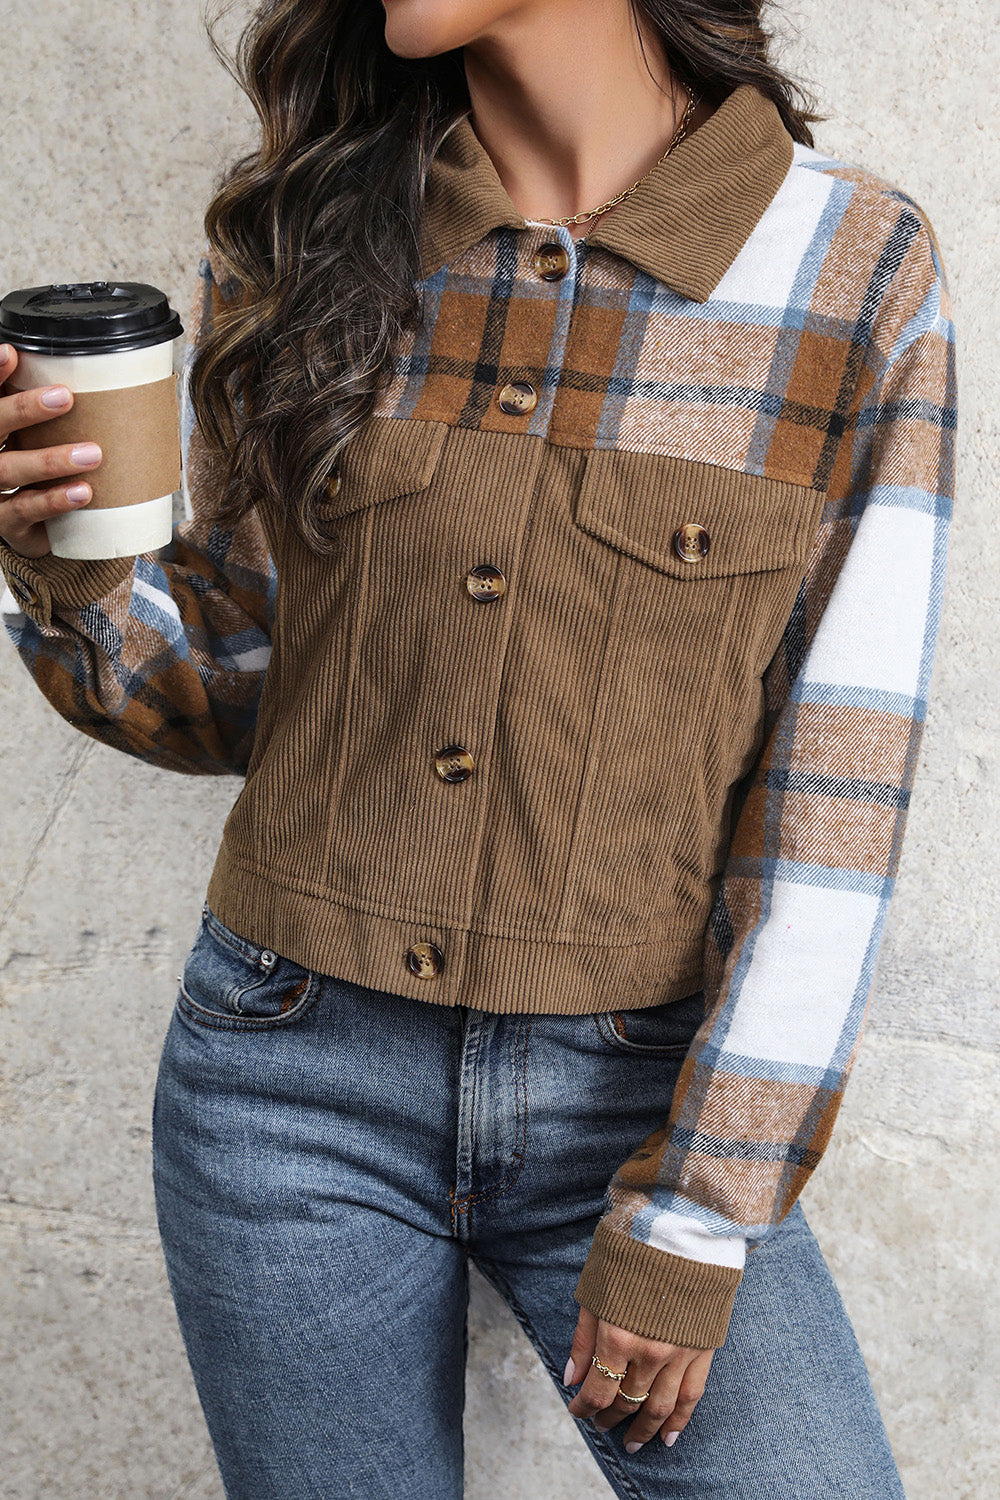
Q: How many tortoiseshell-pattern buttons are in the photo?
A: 8